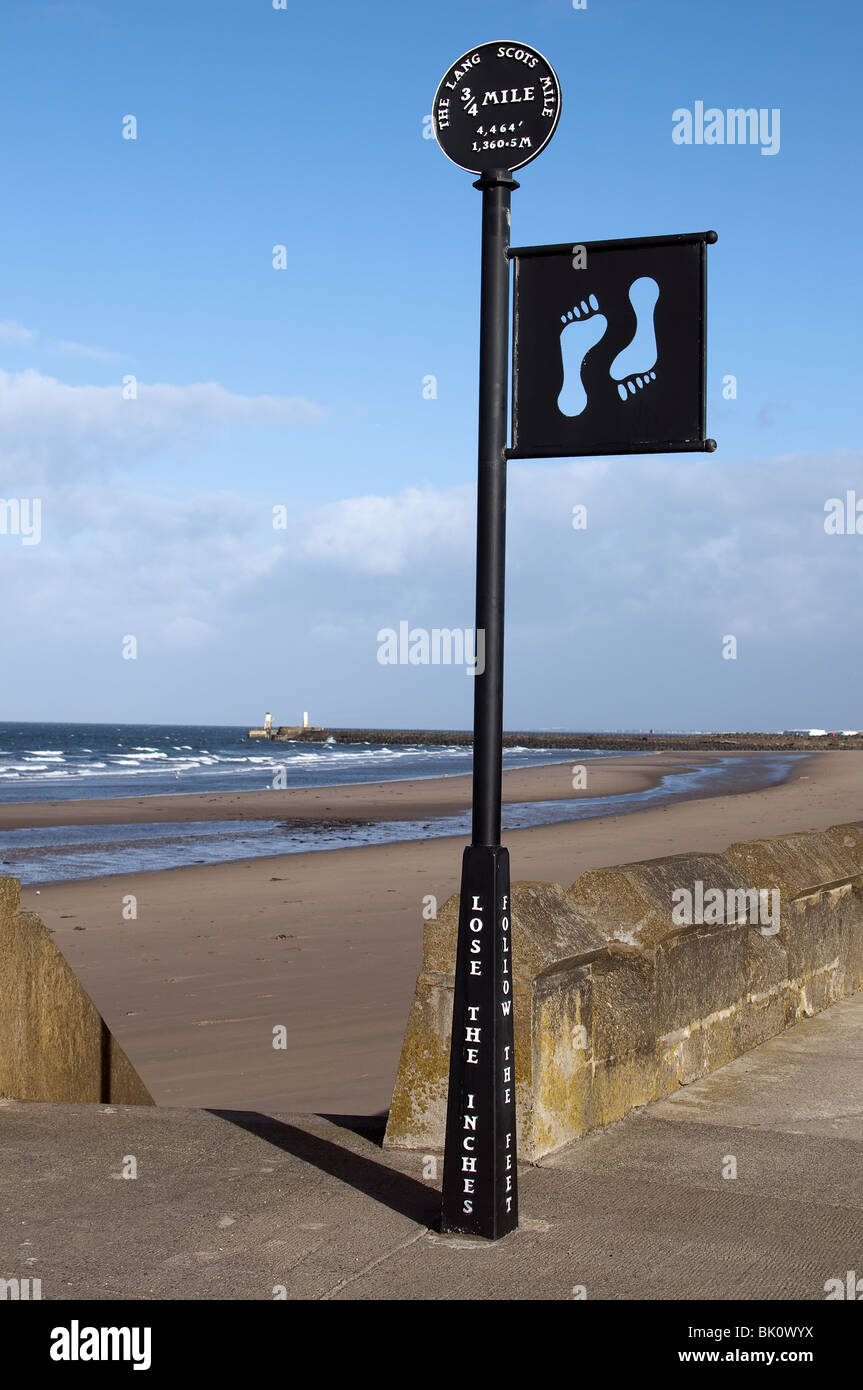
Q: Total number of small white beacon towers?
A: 2